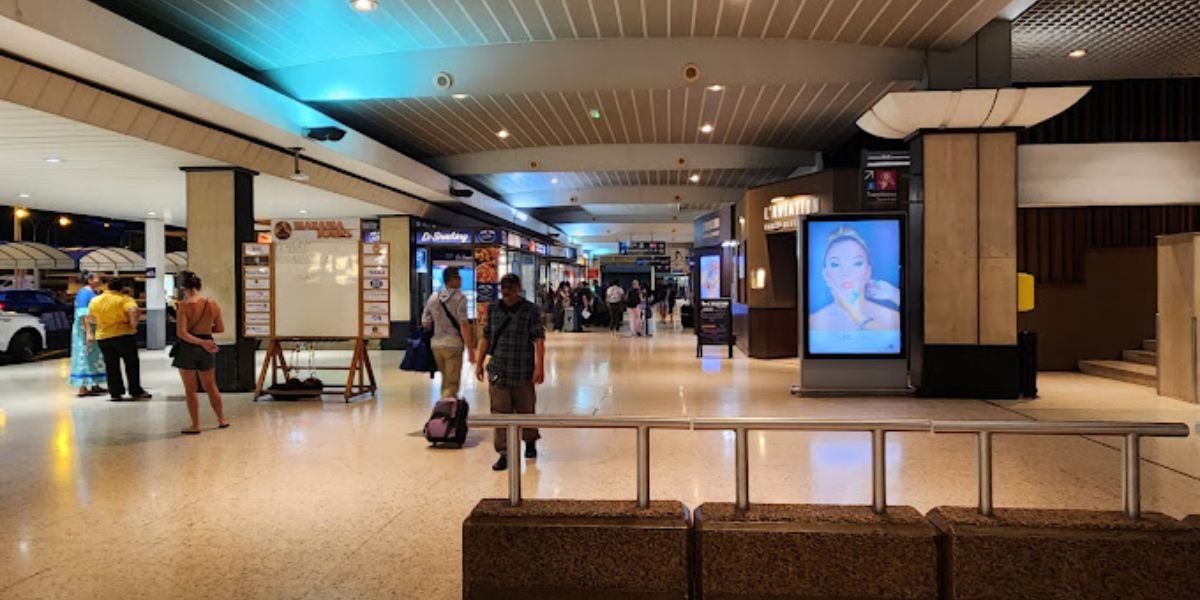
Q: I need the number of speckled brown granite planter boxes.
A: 3